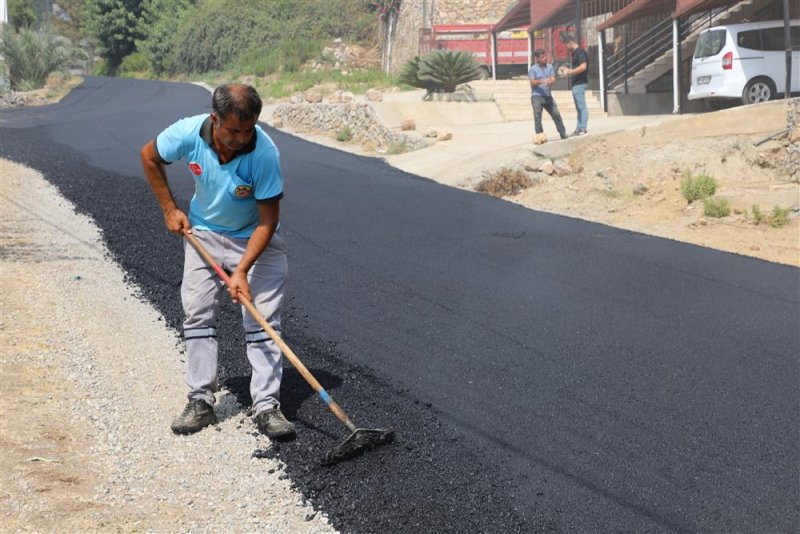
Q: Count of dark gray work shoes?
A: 2